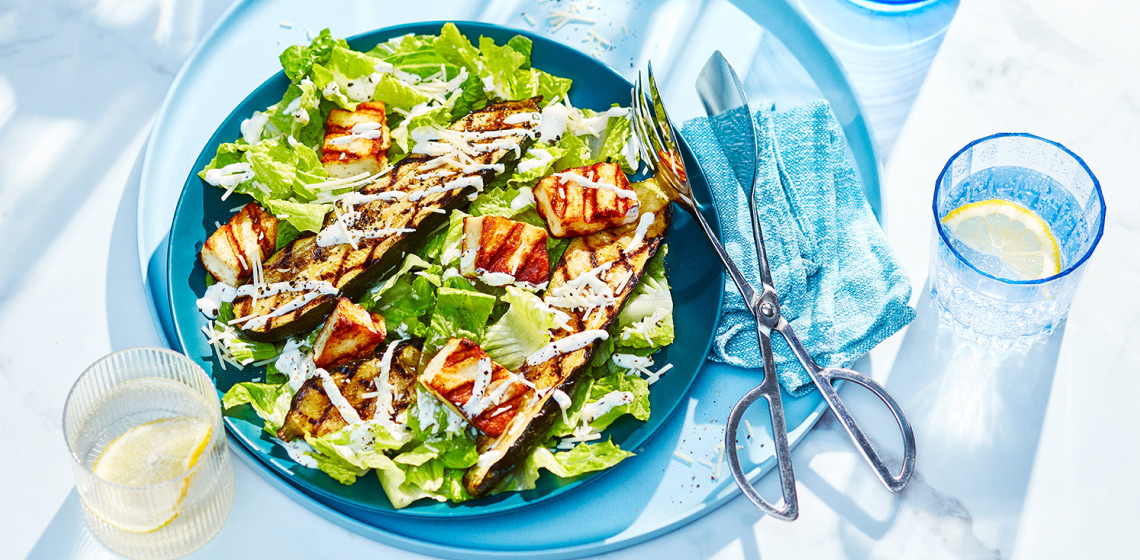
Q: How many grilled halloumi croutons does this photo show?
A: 6